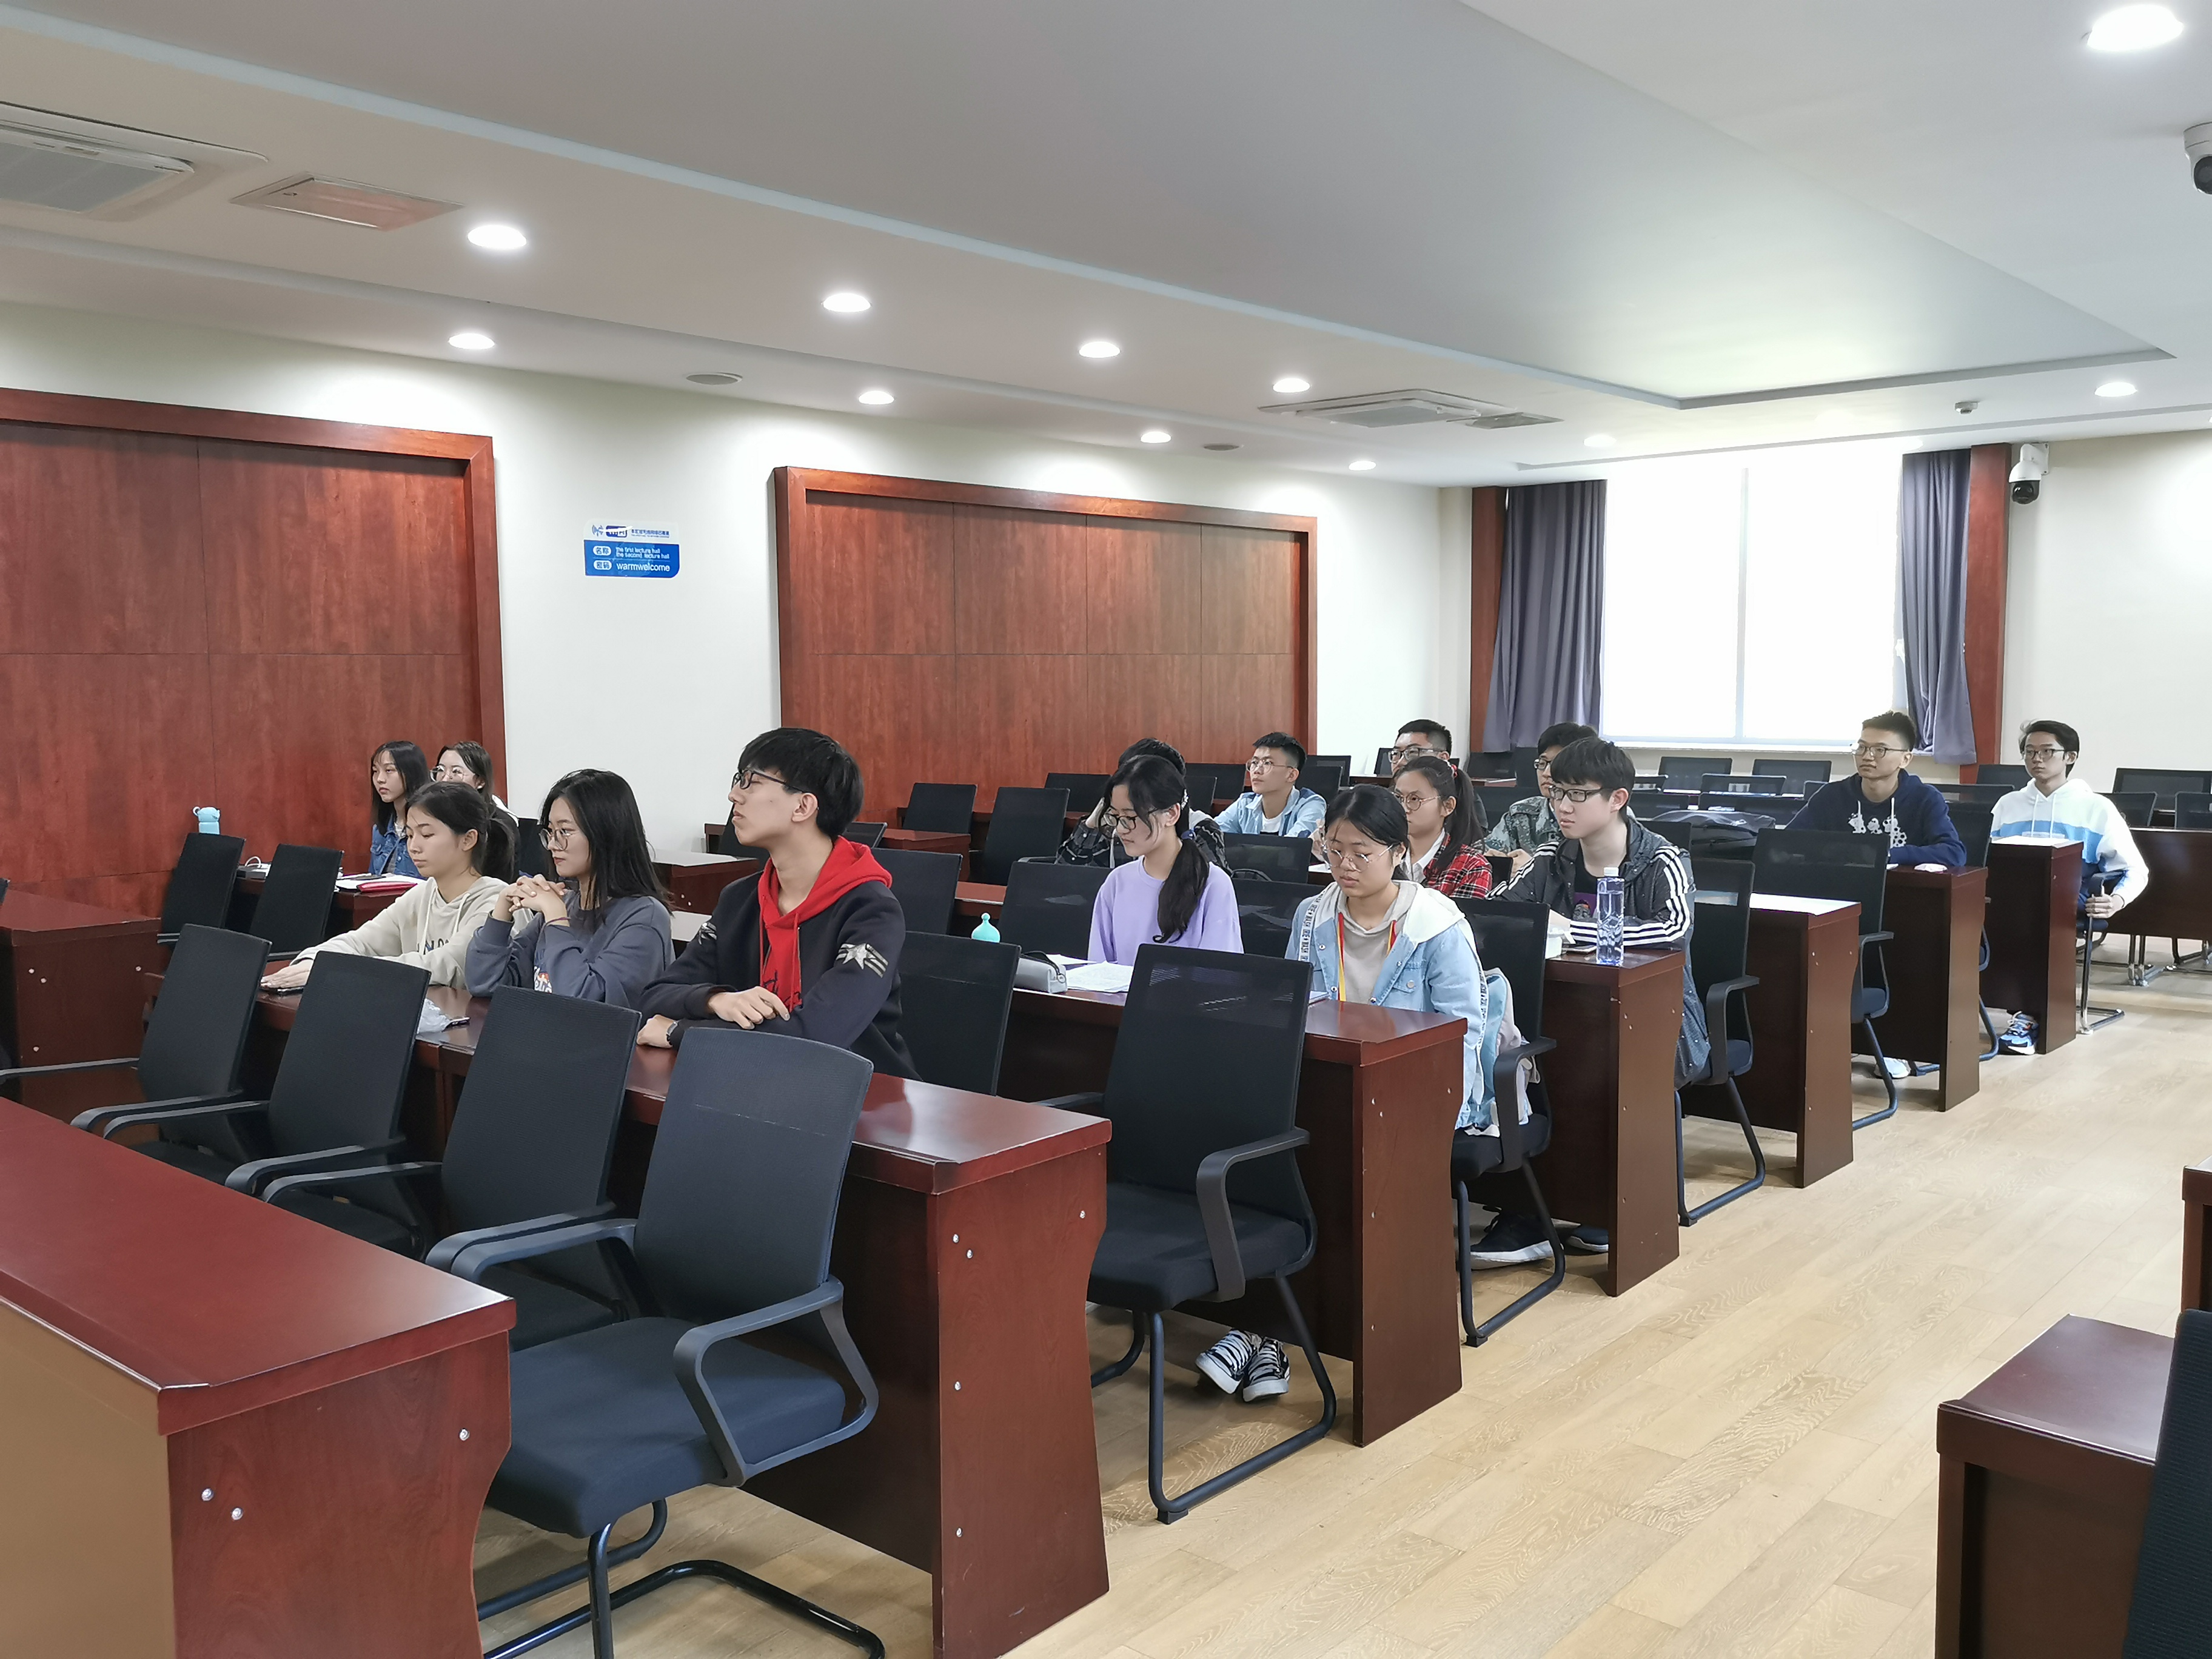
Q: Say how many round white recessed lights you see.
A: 11